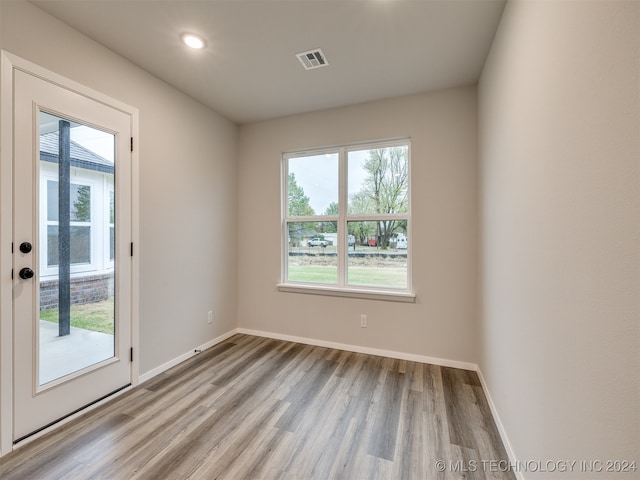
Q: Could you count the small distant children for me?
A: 0